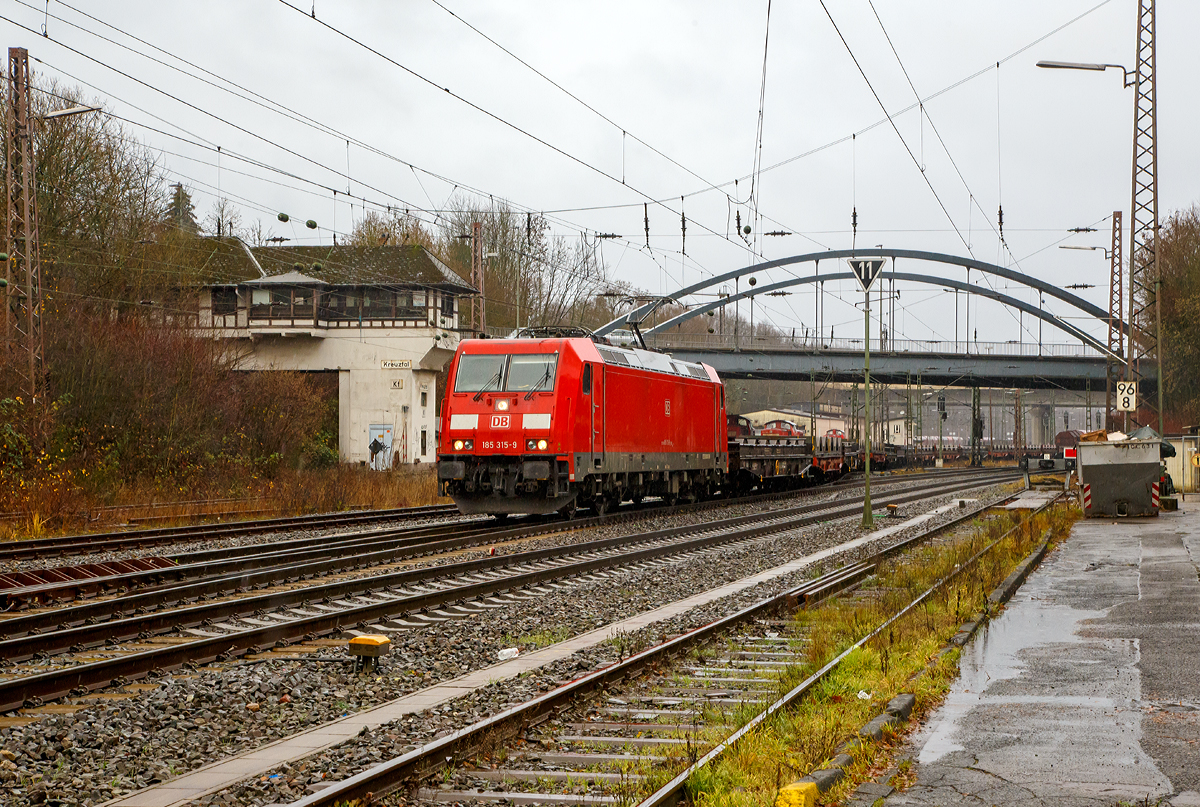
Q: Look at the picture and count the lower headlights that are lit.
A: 2